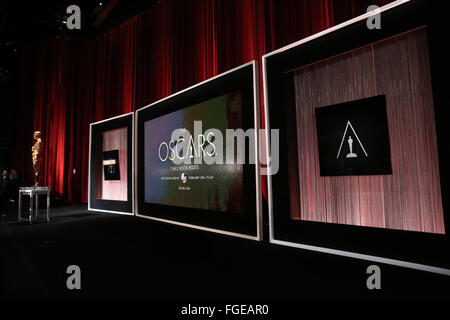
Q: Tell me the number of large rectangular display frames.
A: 3